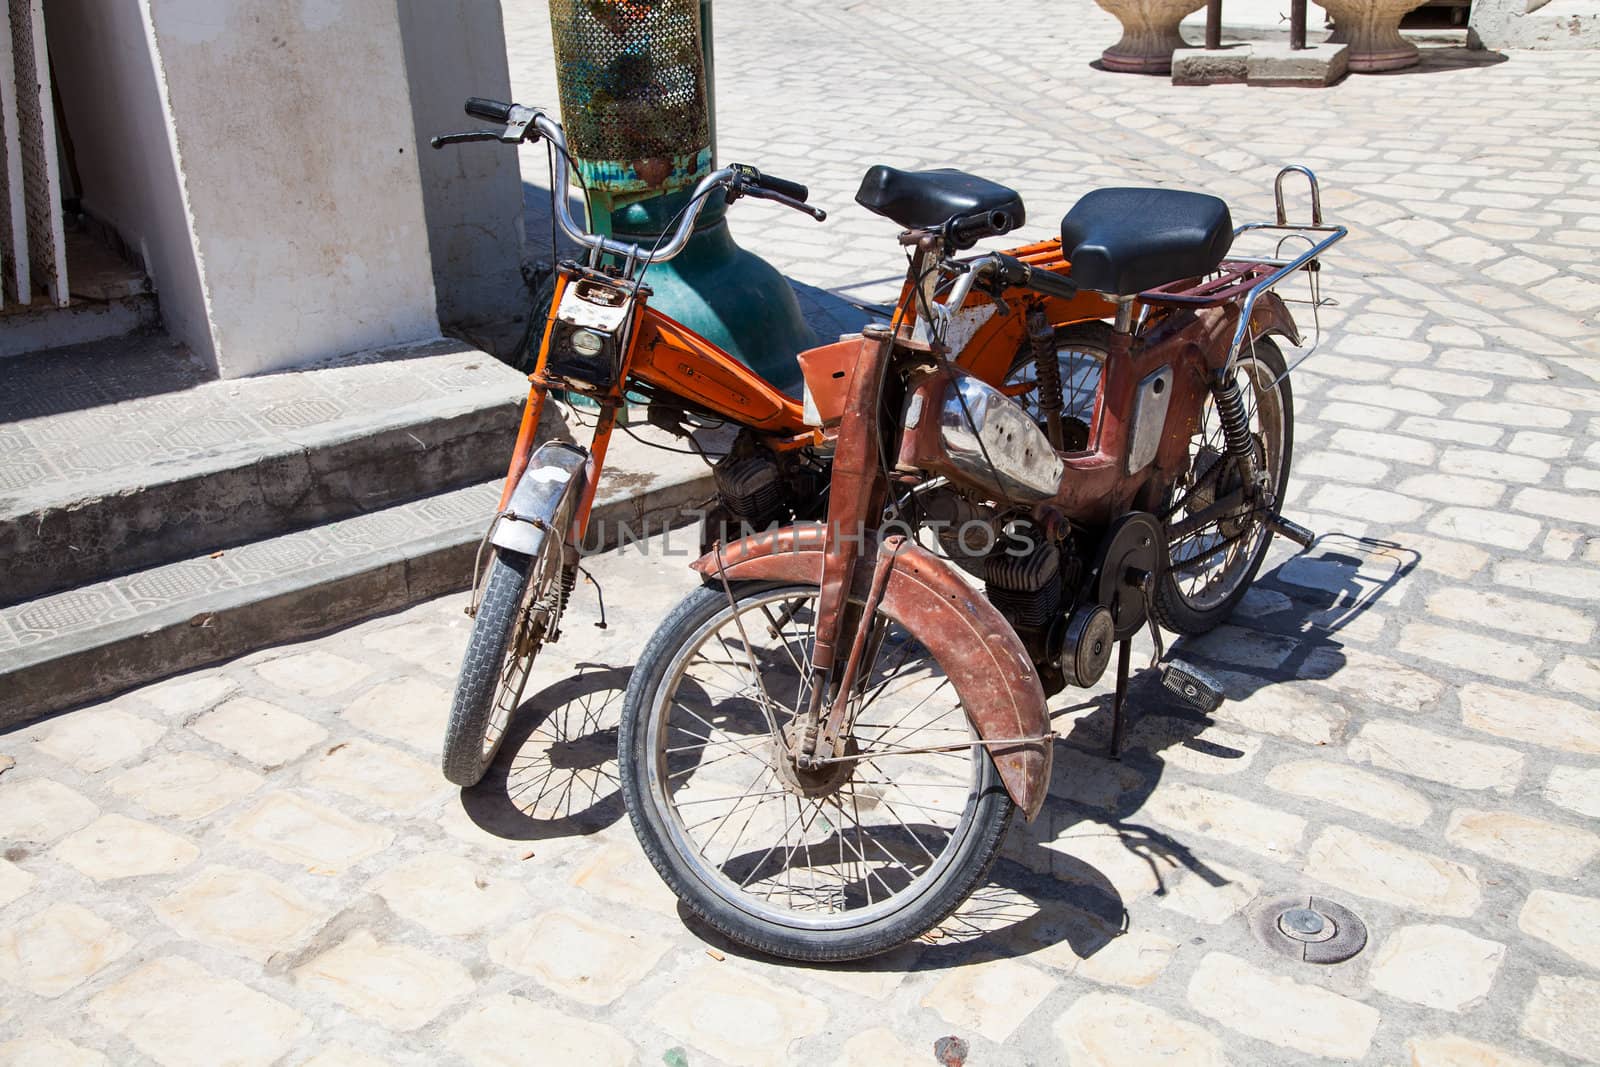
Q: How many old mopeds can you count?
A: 2